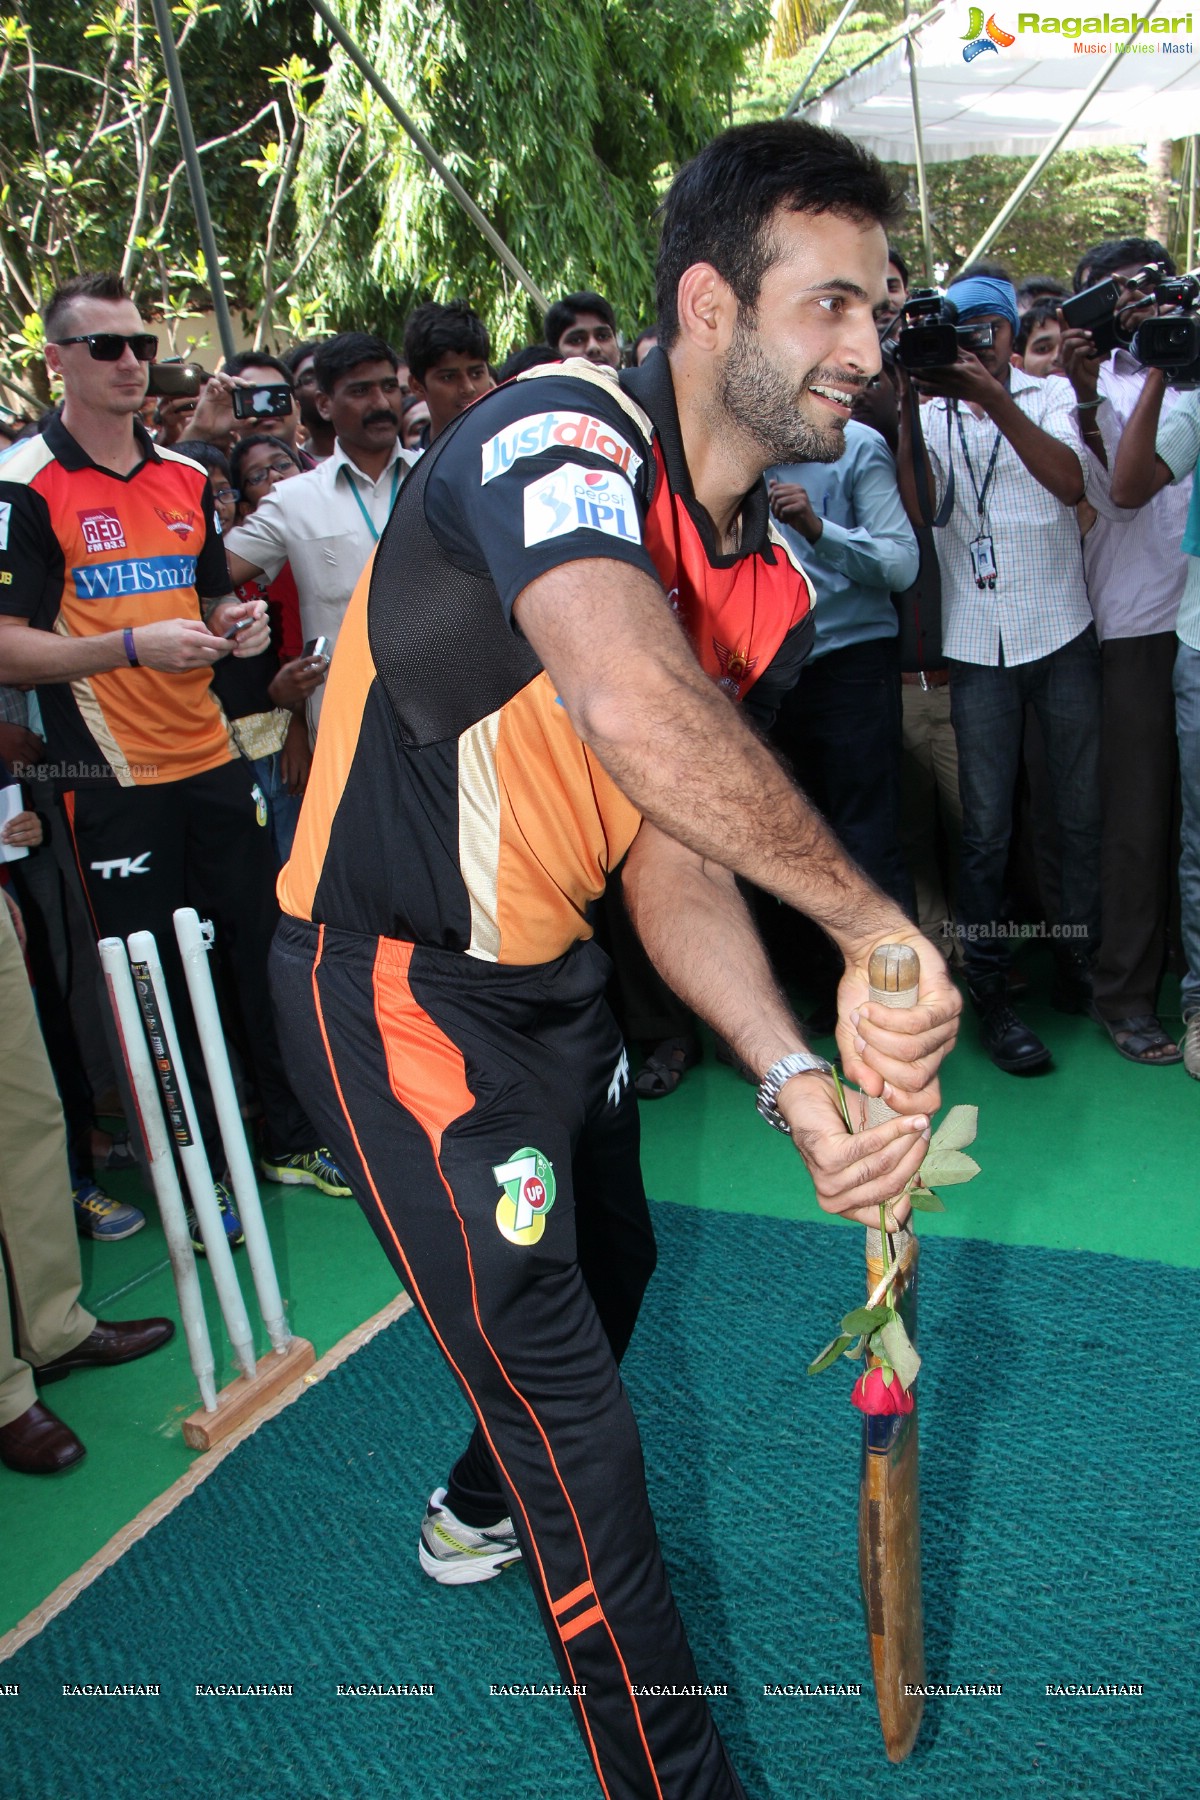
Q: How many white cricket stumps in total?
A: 3